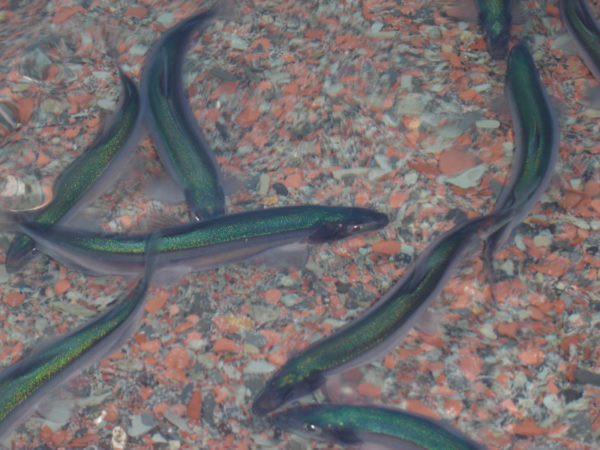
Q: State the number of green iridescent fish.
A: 9